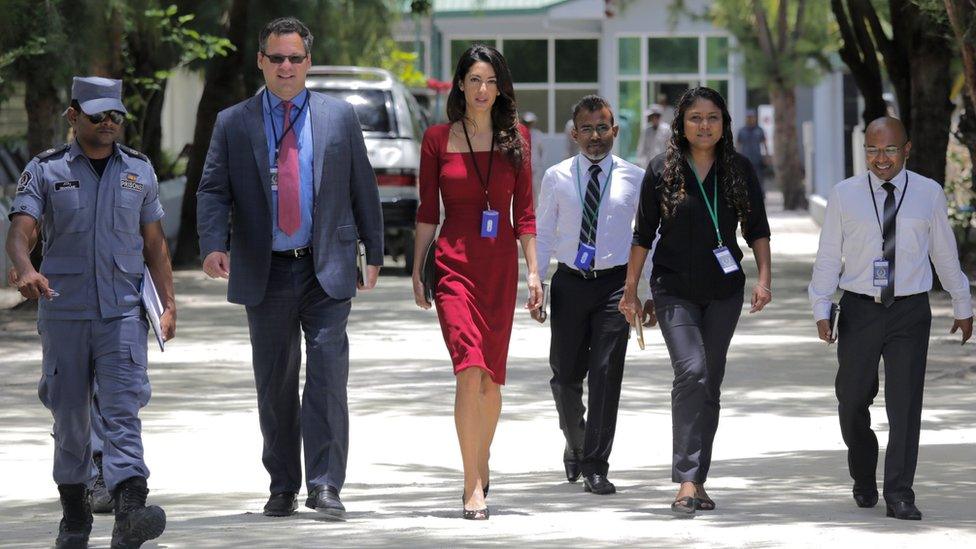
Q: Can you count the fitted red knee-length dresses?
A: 1